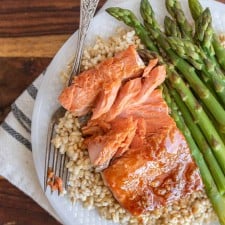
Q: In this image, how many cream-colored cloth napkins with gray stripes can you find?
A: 1